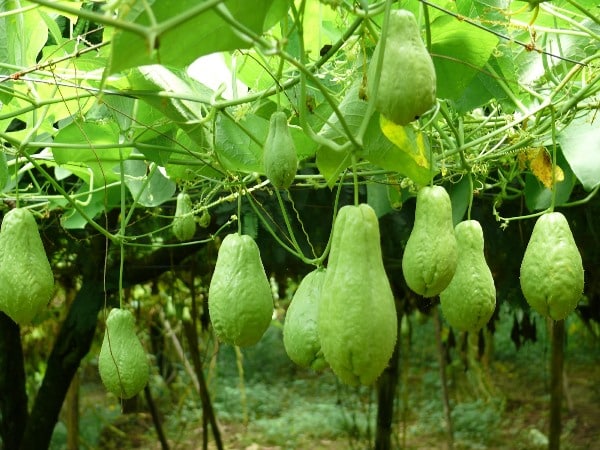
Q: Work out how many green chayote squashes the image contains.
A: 11